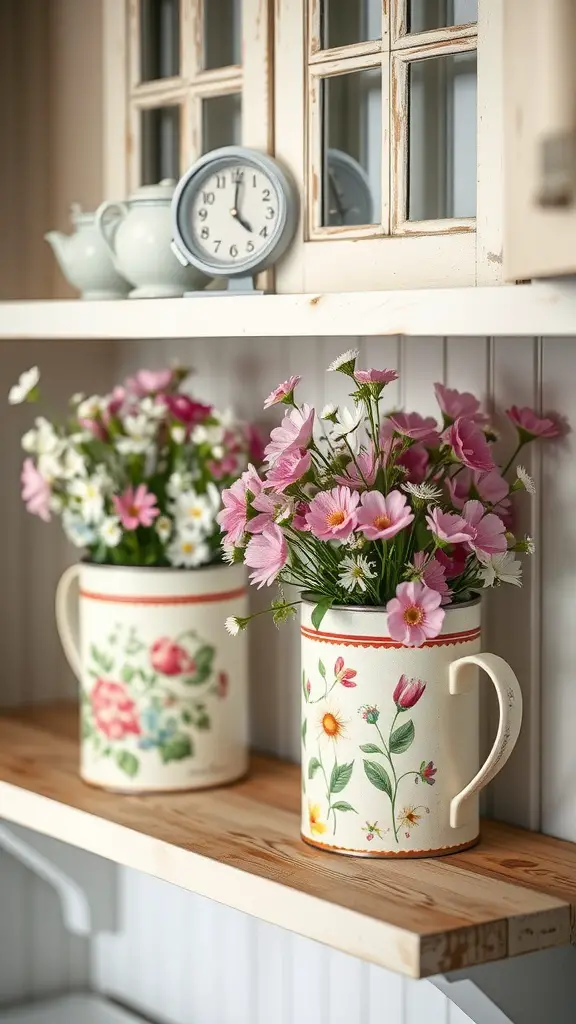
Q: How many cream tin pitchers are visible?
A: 2